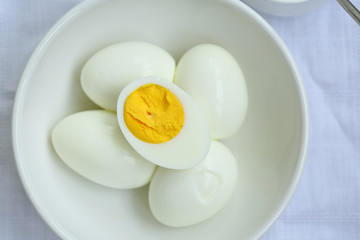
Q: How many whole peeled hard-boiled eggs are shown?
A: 4